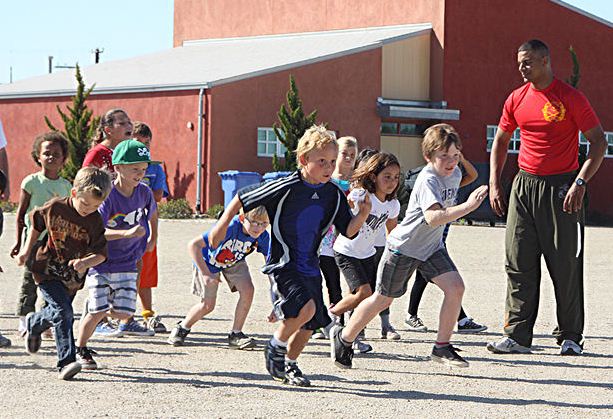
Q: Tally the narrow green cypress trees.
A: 3